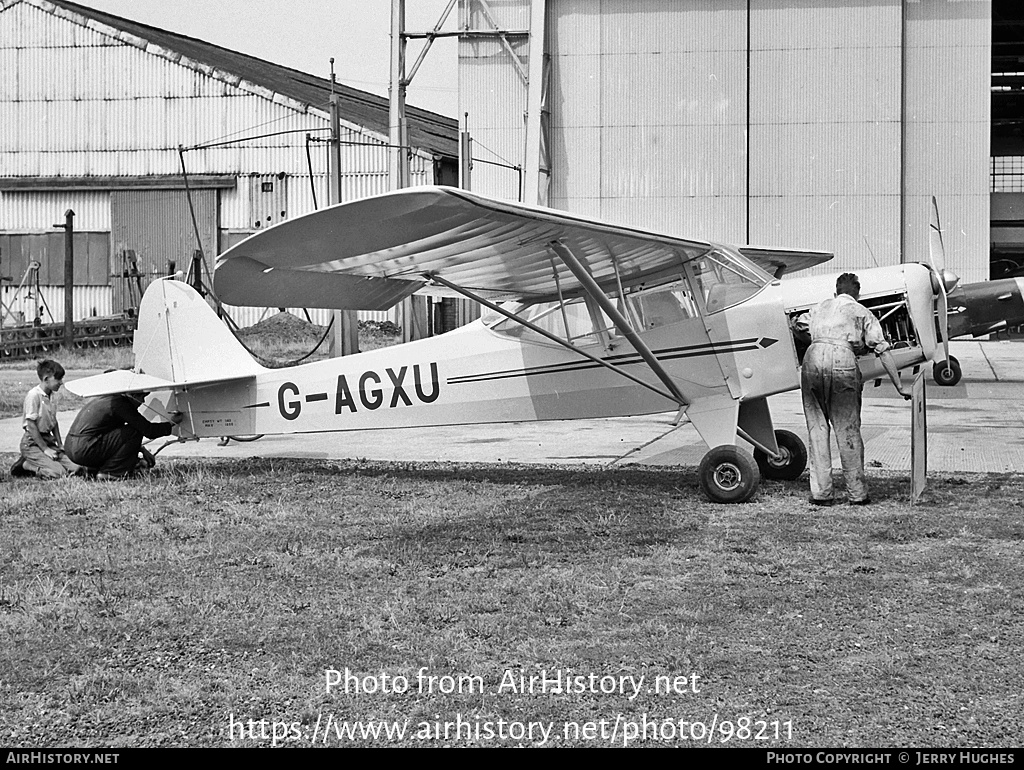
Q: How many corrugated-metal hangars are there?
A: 2